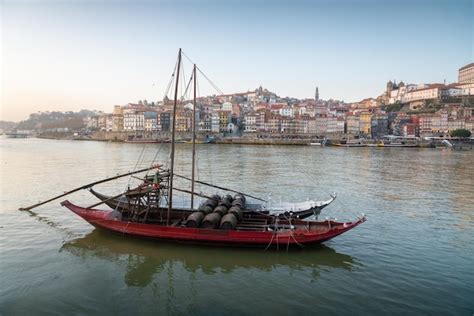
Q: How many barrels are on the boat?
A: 12